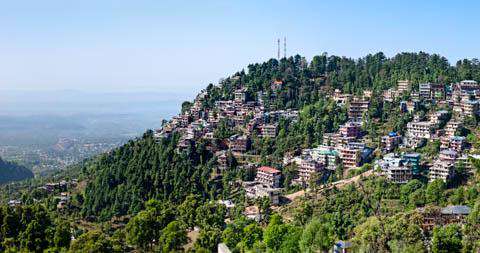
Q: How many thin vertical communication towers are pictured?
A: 2